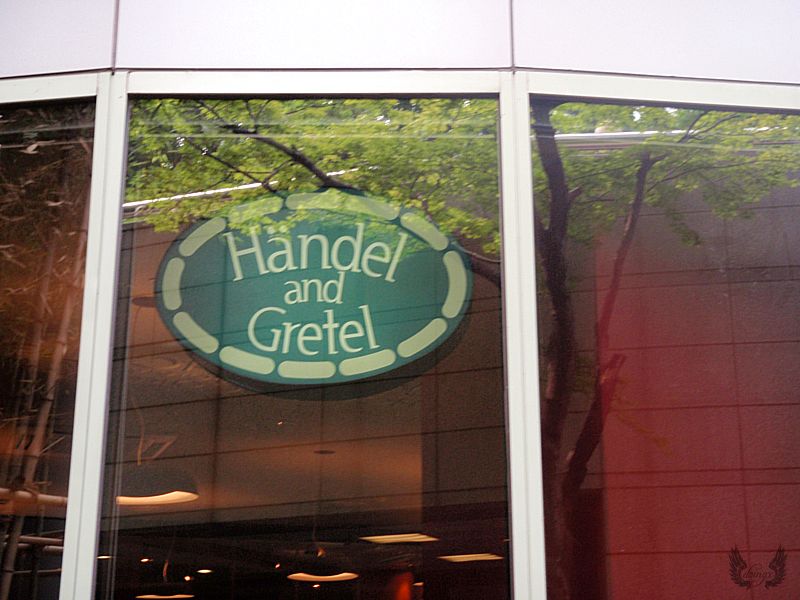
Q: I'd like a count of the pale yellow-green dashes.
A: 12